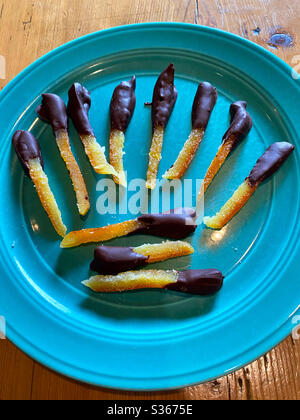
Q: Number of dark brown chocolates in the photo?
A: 11